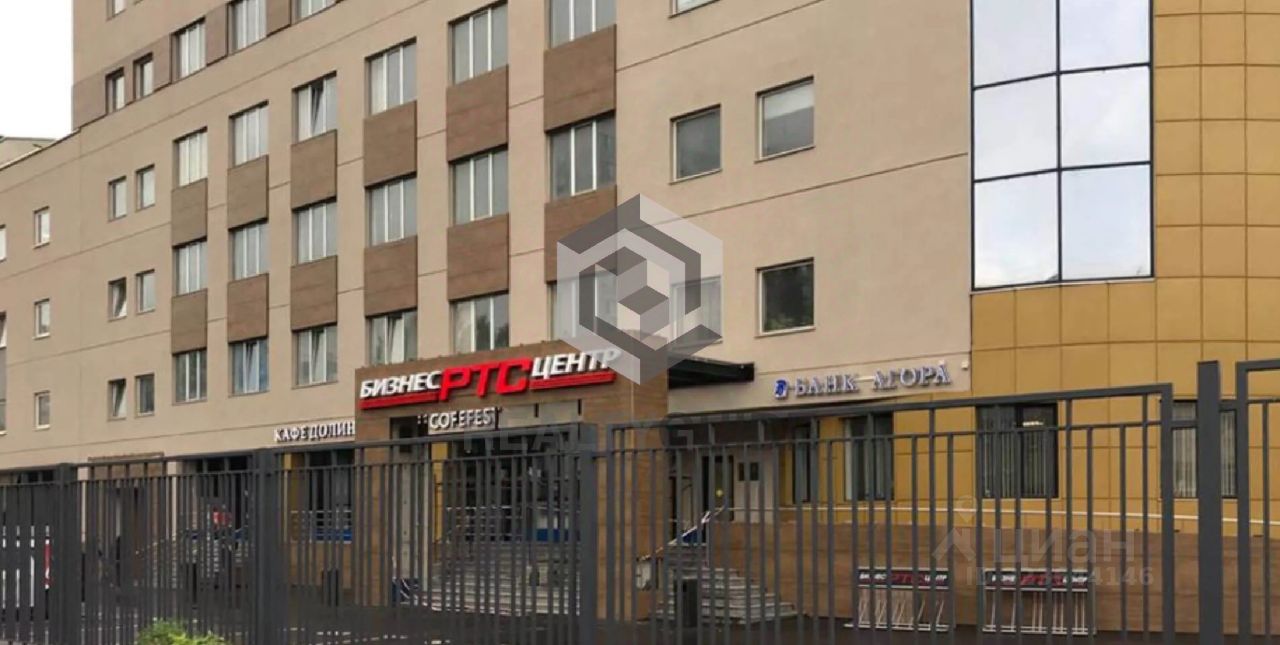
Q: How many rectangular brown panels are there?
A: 12